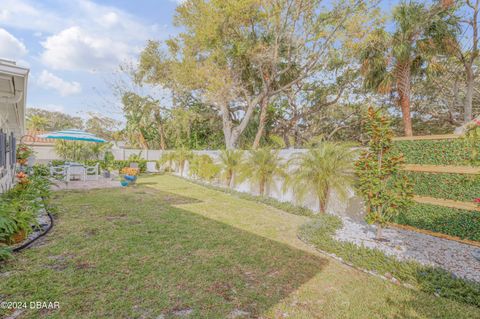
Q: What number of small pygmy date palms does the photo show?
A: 5